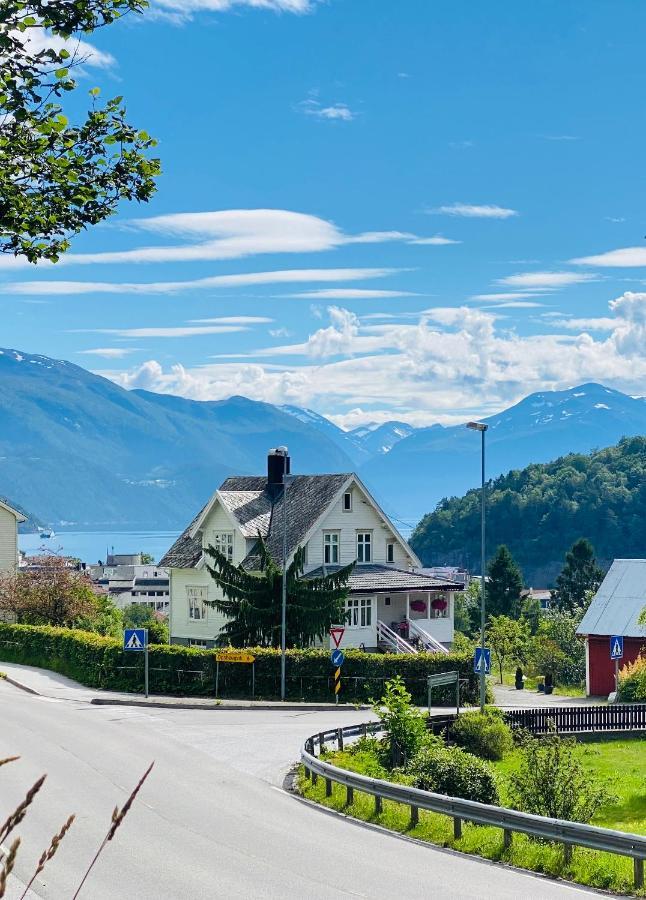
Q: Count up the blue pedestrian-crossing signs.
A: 3